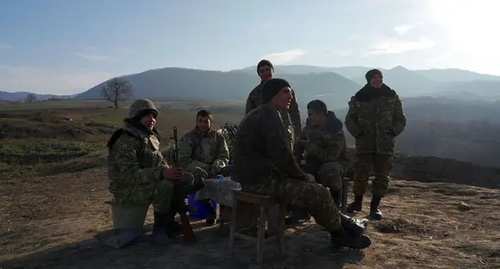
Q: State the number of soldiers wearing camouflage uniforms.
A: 6